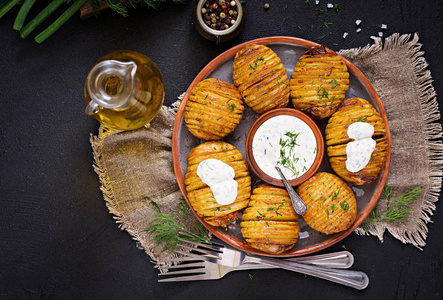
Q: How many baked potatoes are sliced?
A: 7